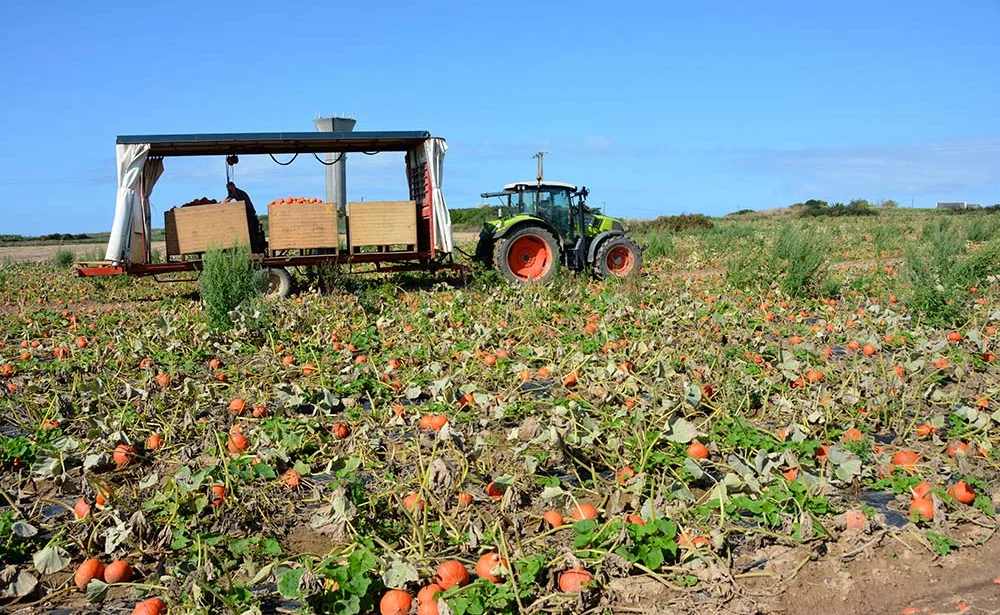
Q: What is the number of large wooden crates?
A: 3